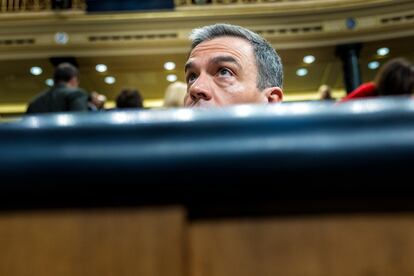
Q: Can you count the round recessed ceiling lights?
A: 10